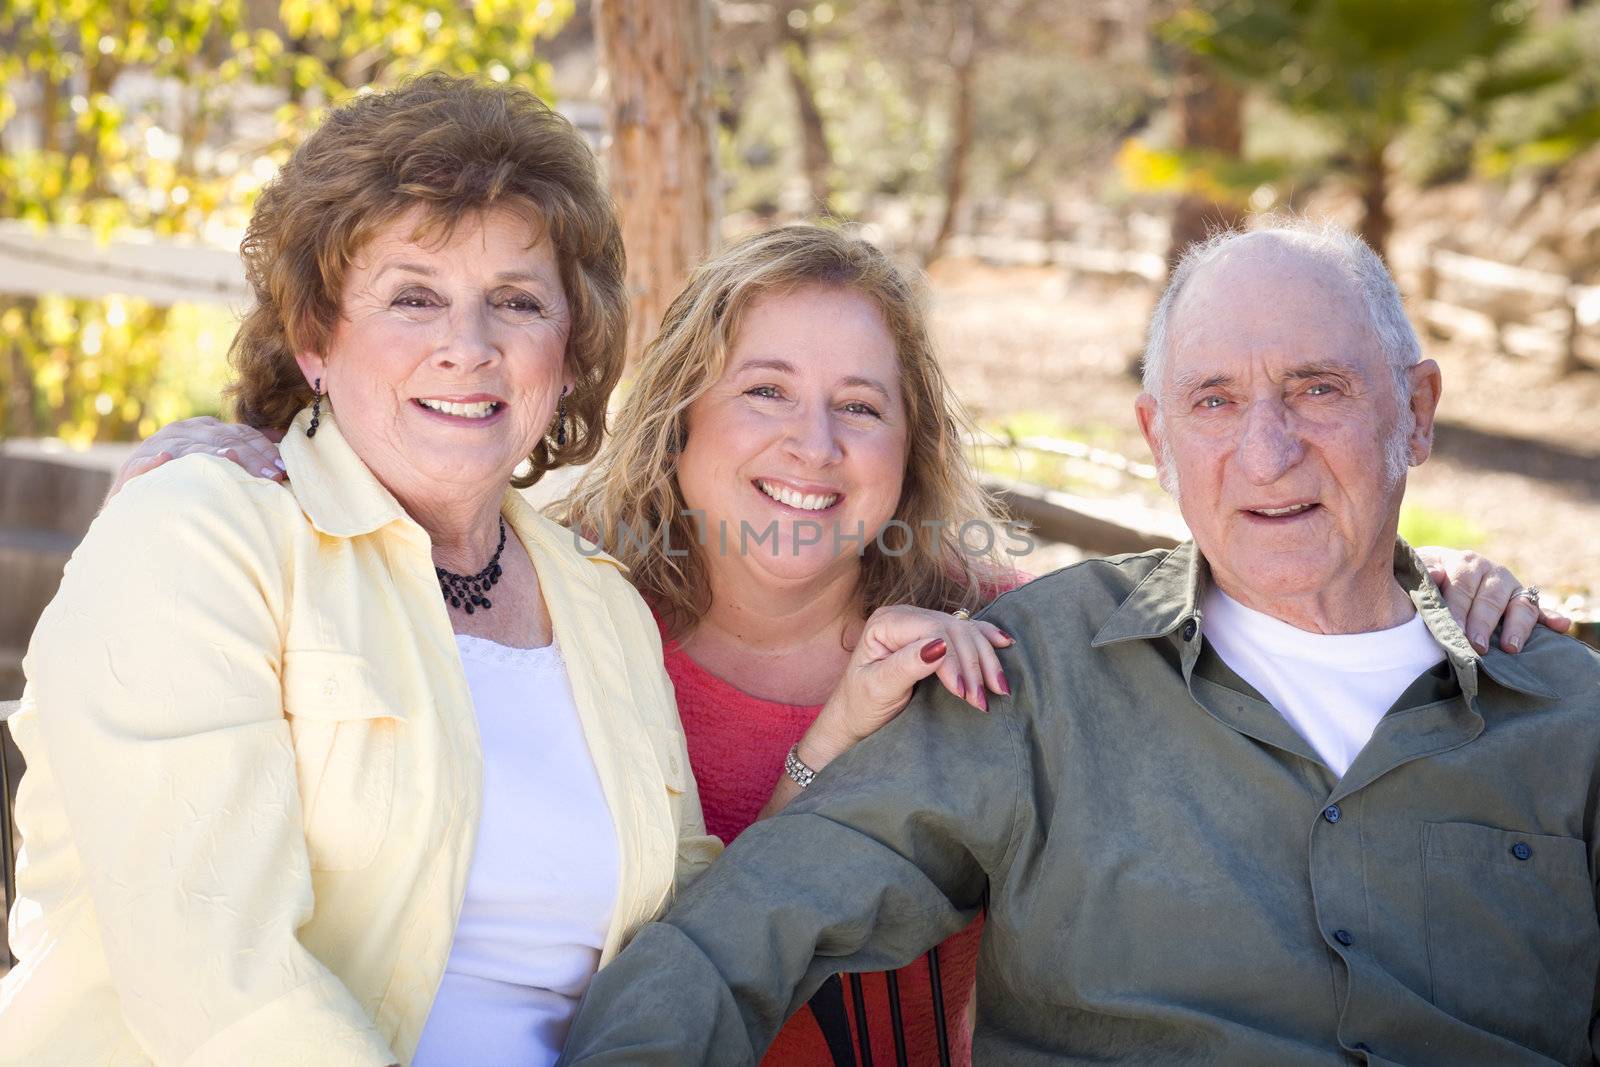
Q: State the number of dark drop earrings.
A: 2